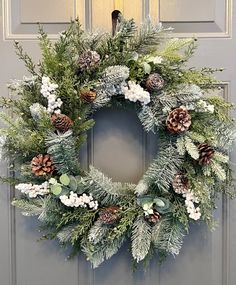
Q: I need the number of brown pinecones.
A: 10